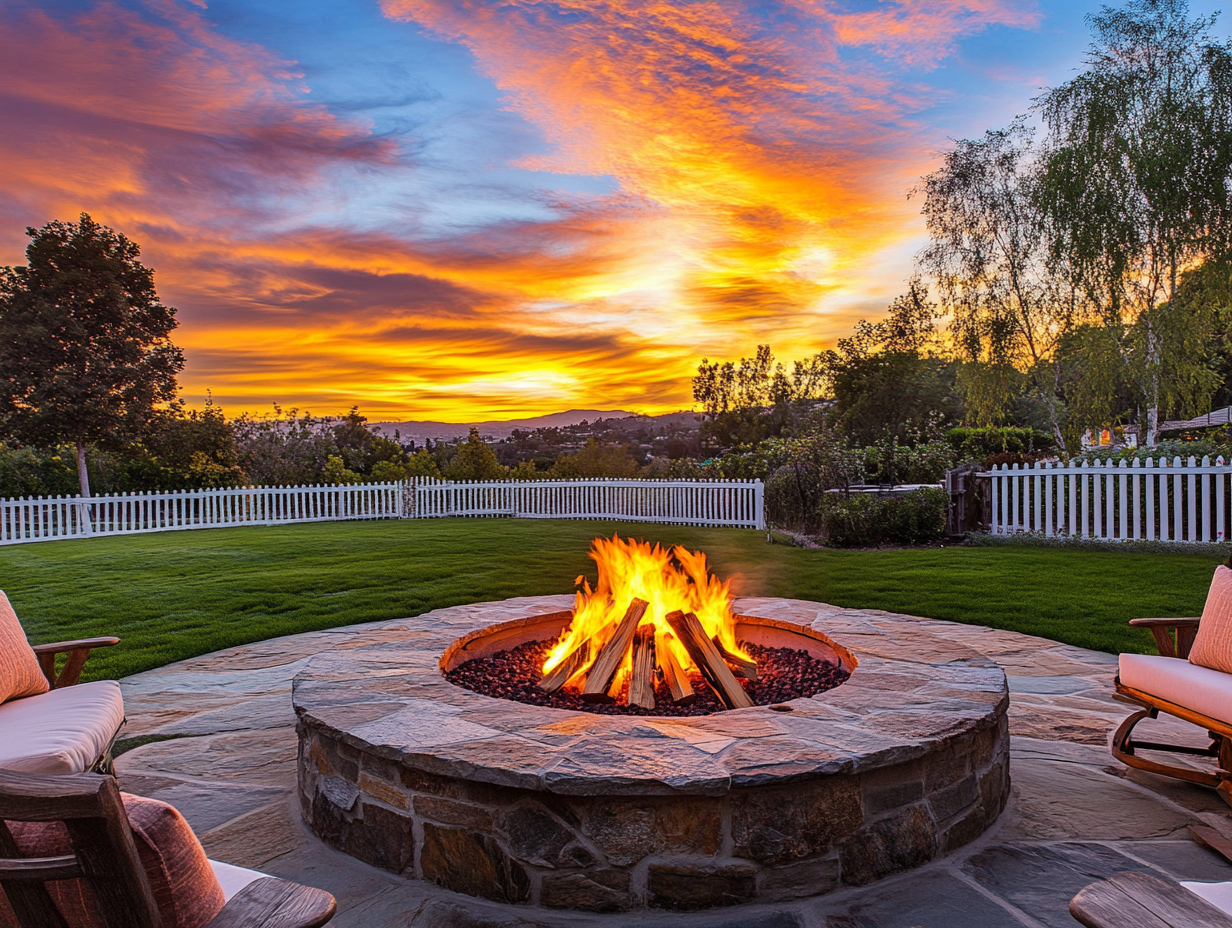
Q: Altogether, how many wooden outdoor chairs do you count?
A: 4